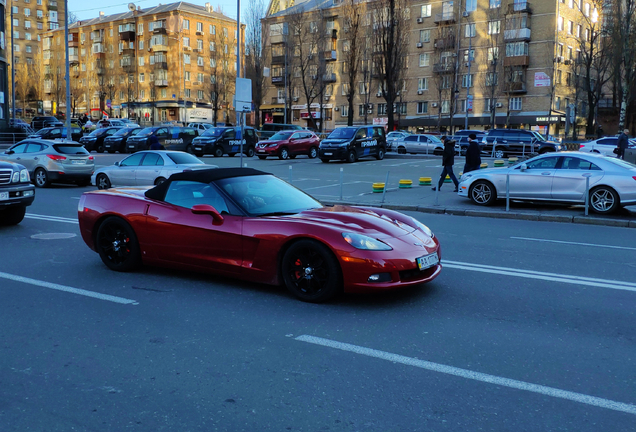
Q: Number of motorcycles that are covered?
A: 0